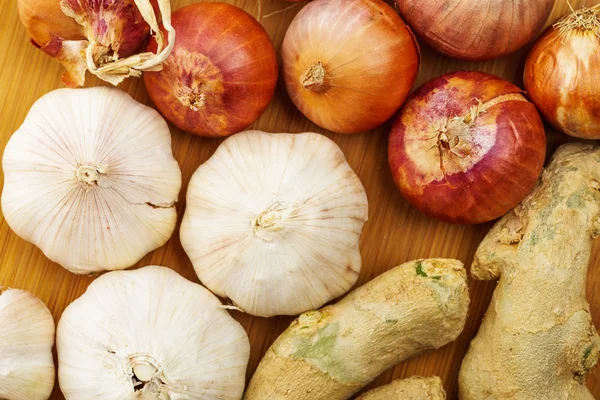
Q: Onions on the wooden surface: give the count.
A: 6